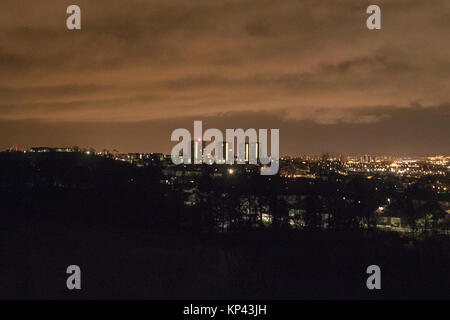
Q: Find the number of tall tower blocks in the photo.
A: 3